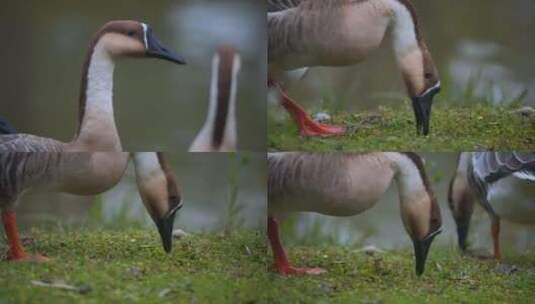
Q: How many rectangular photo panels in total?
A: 4